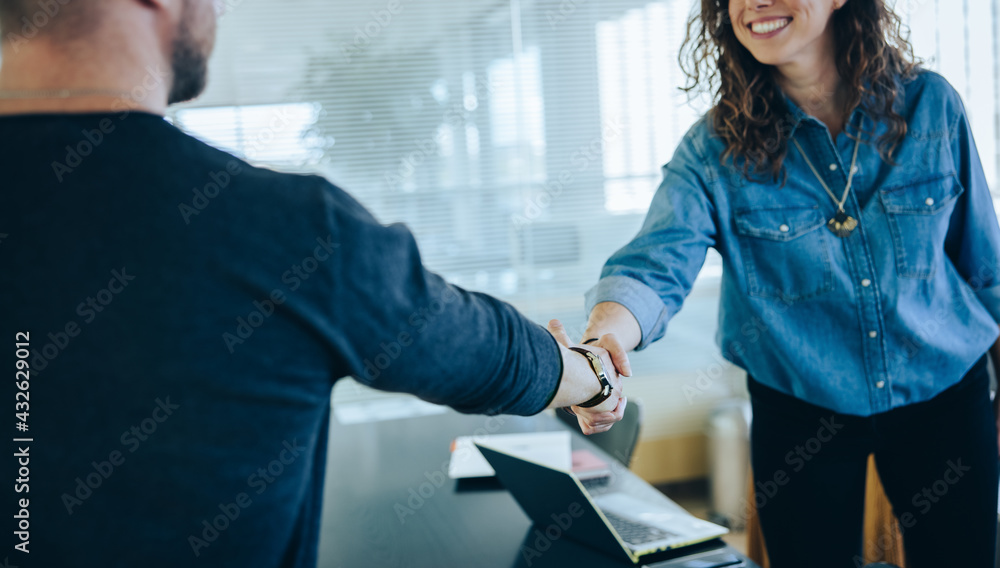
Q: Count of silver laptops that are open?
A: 1